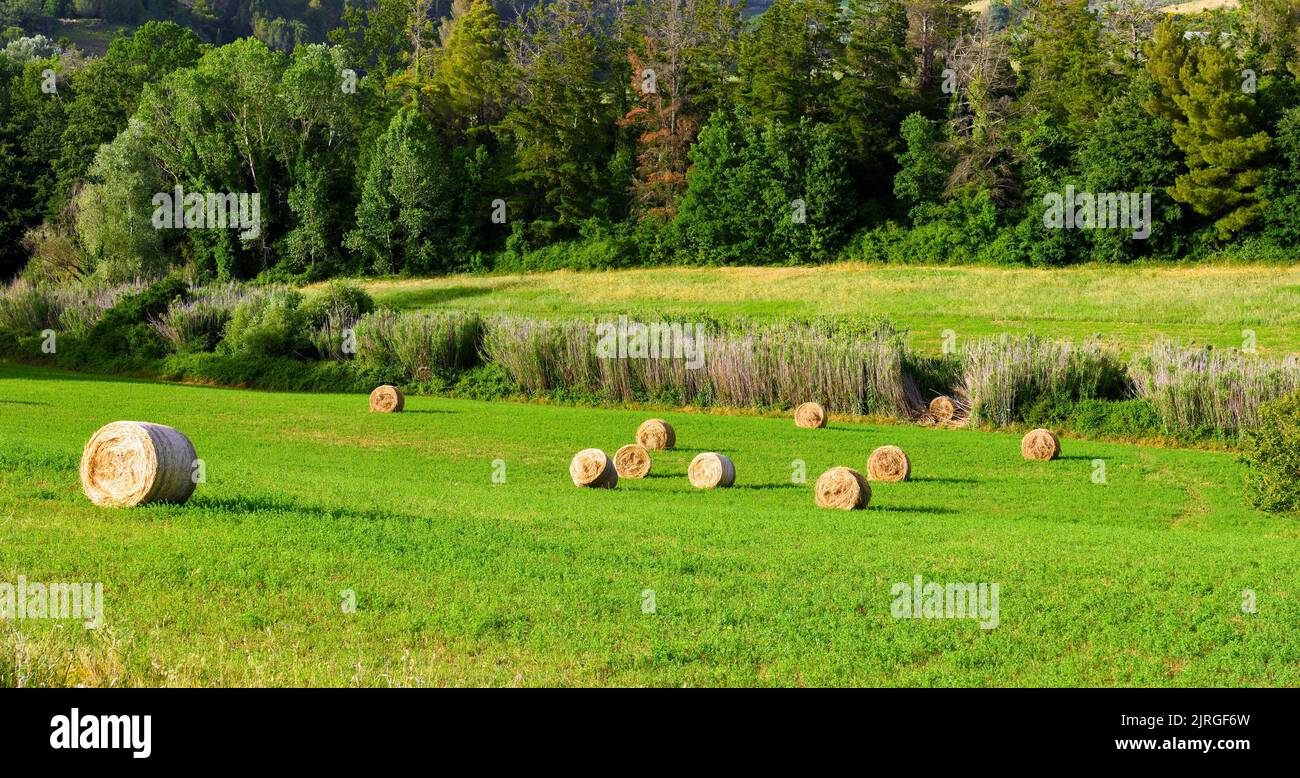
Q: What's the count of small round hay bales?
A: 10